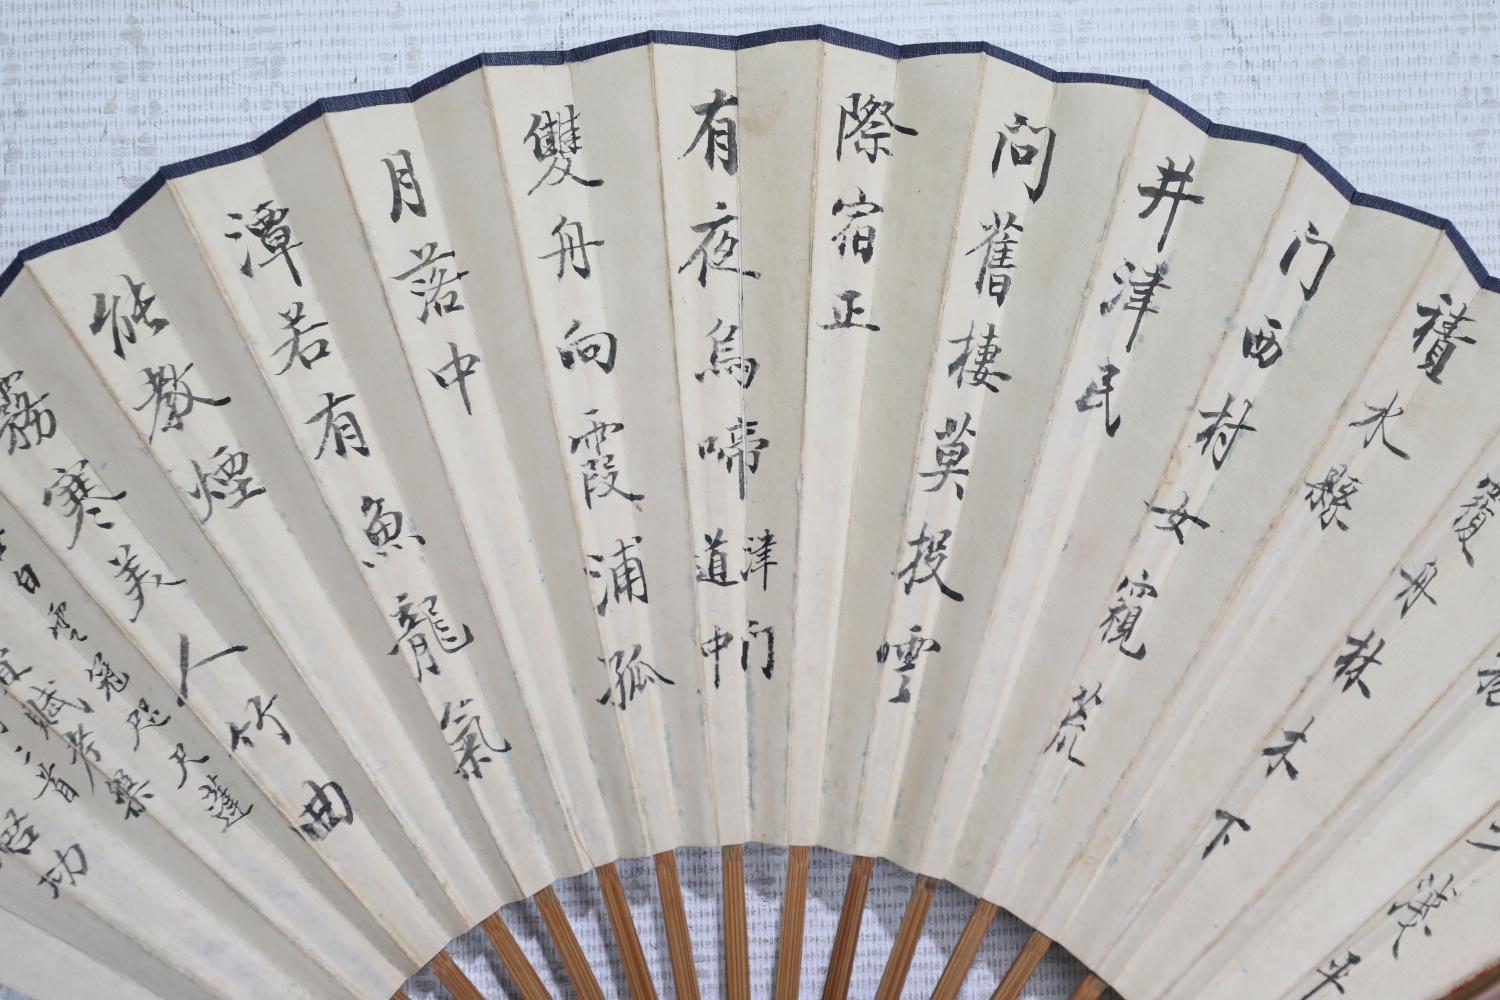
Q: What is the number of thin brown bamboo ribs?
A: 13